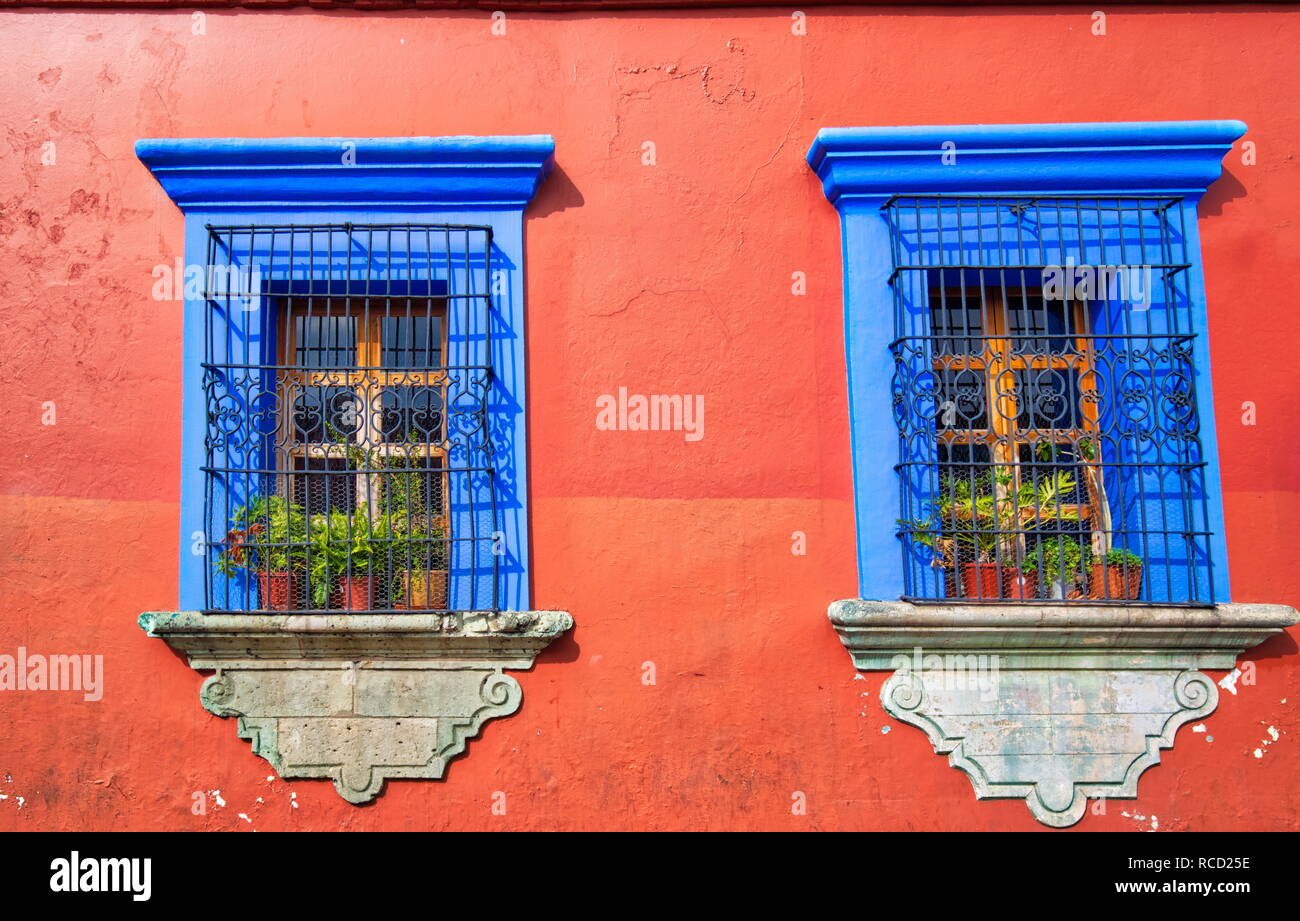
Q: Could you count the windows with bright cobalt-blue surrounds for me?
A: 2